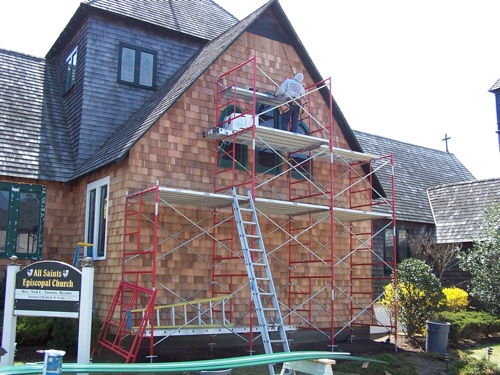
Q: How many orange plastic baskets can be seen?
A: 0